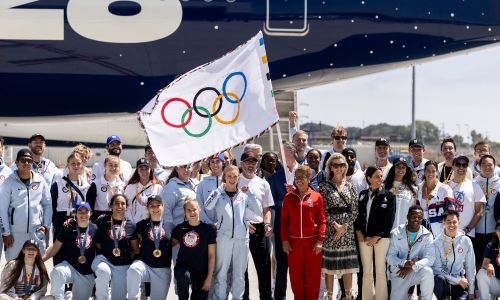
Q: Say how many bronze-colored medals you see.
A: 2